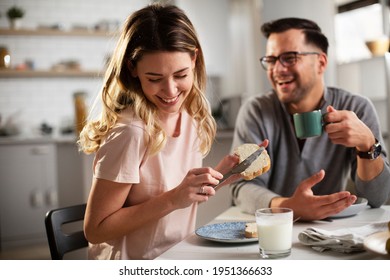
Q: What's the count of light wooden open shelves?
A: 2